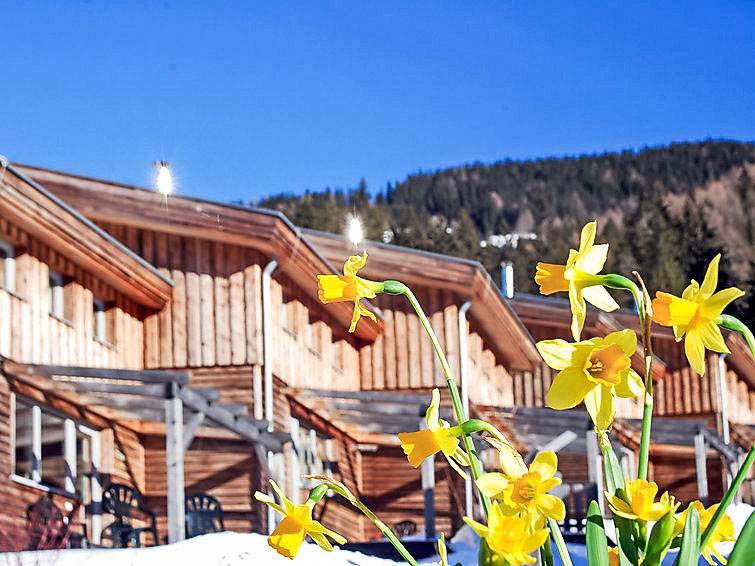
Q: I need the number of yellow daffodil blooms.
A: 10